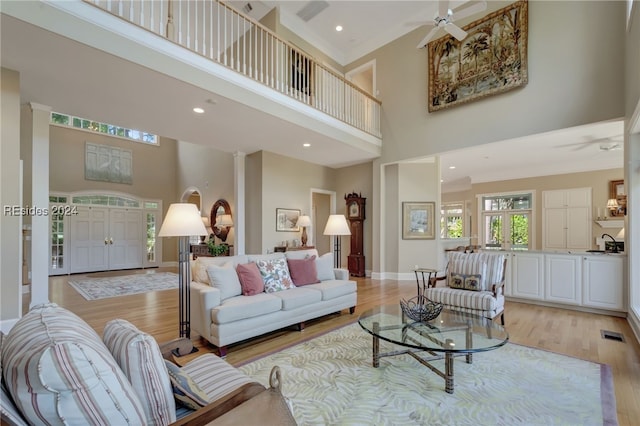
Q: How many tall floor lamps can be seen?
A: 2